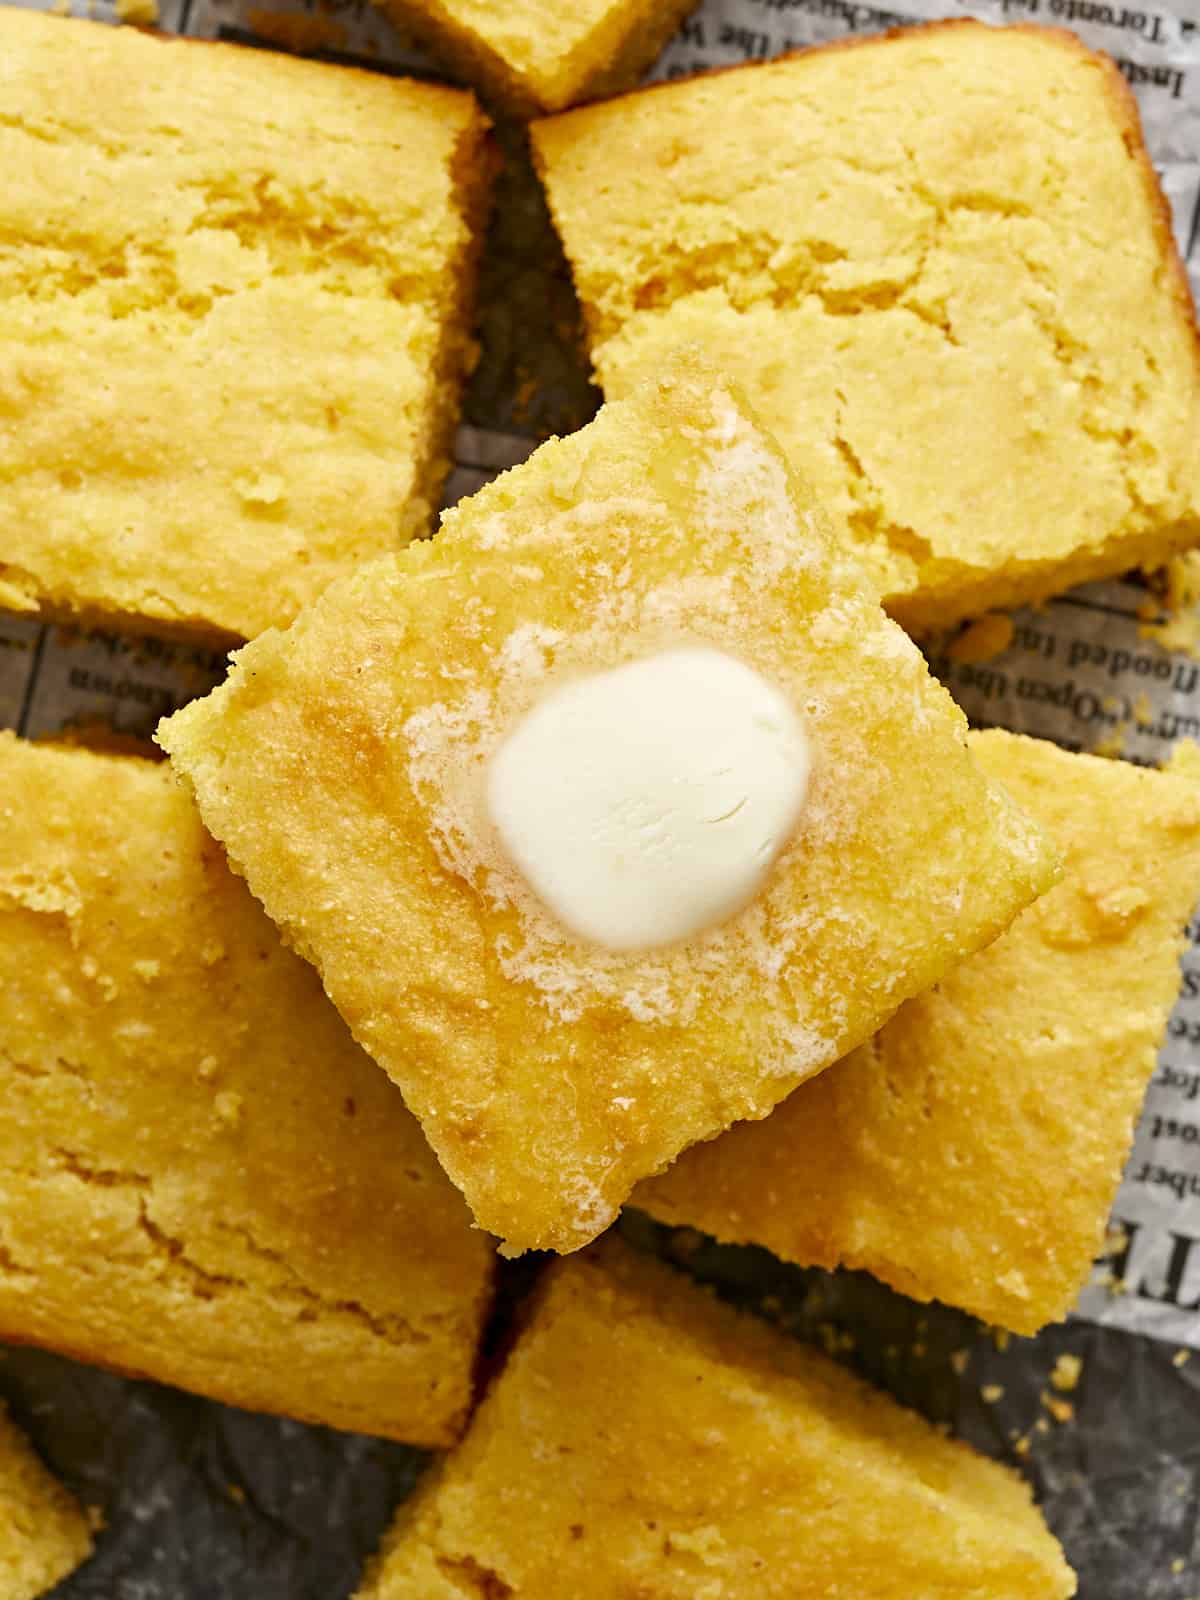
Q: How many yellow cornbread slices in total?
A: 8